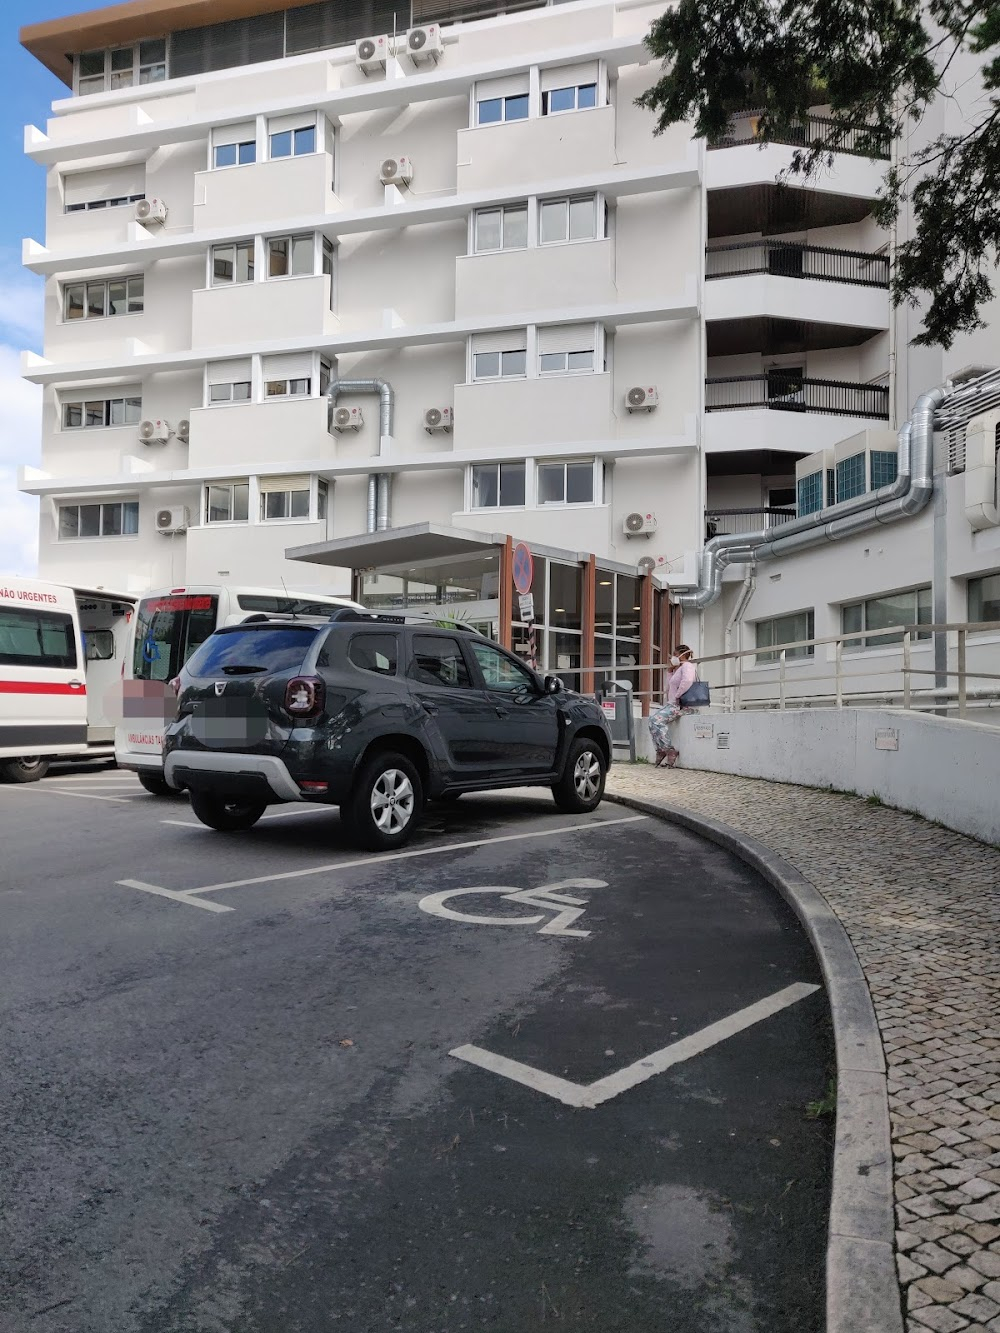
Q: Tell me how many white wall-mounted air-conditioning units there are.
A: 12